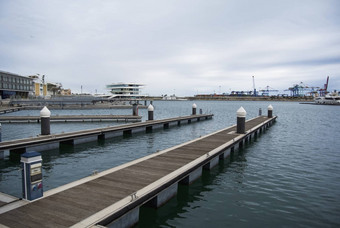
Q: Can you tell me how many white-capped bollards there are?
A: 5